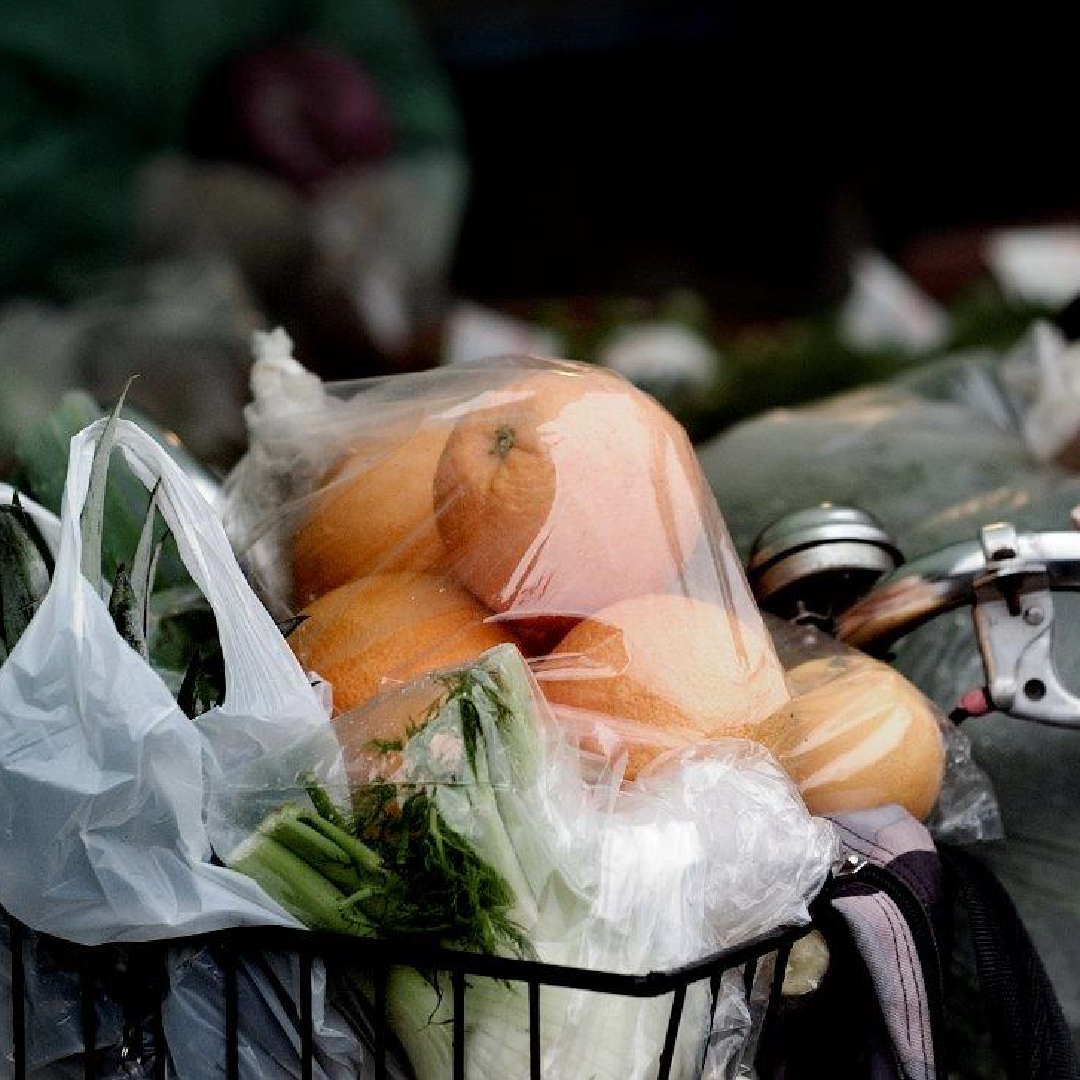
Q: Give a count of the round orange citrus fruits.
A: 5